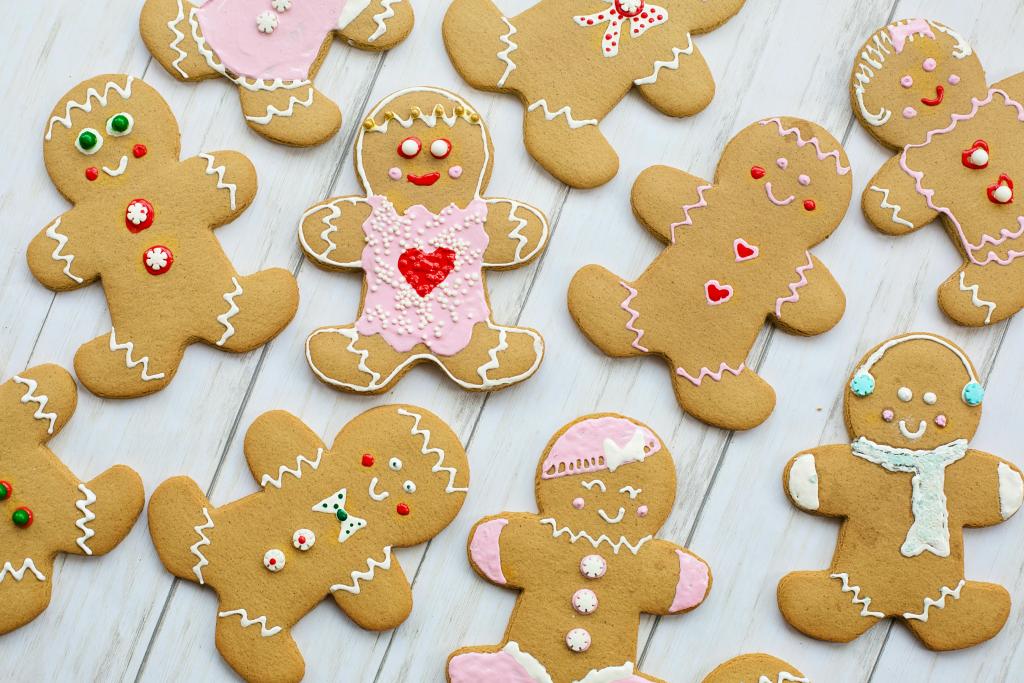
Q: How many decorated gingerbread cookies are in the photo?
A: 11